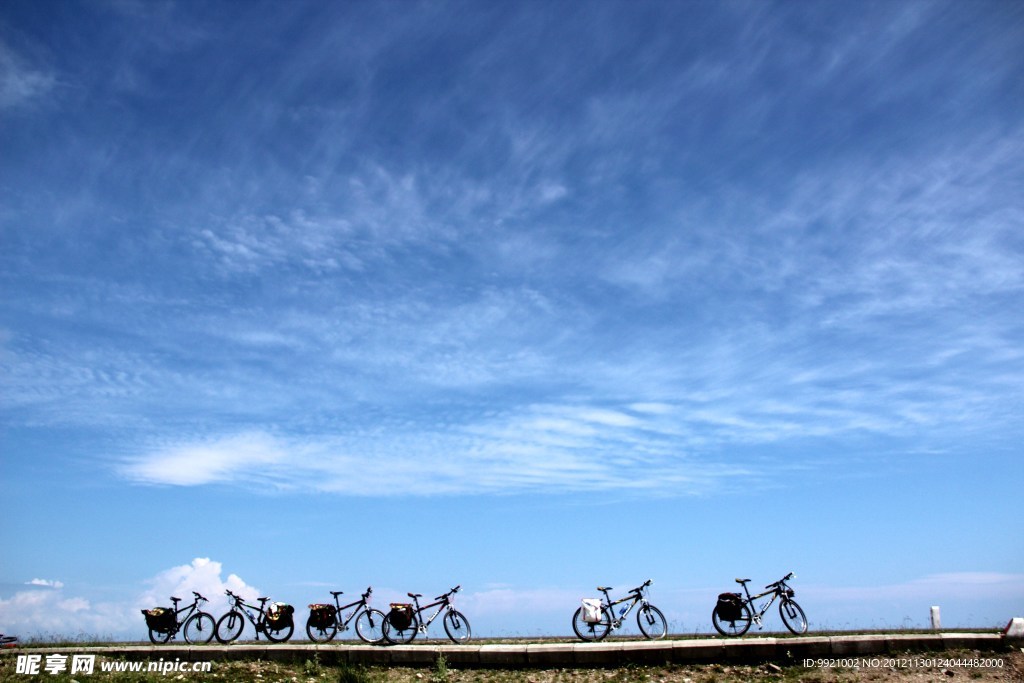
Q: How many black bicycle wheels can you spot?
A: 12